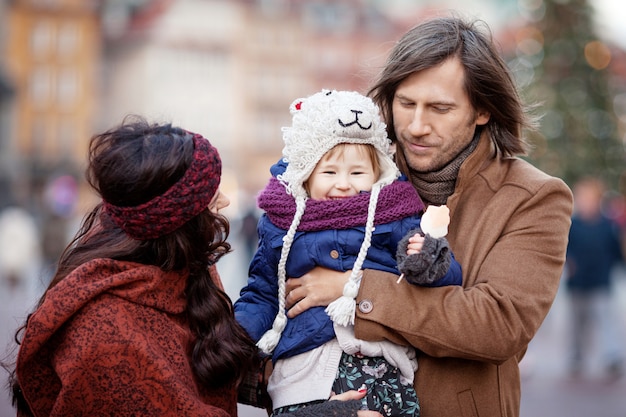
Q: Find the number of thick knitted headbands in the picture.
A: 1